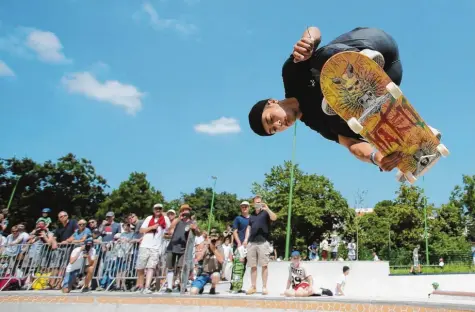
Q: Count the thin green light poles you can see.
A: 4